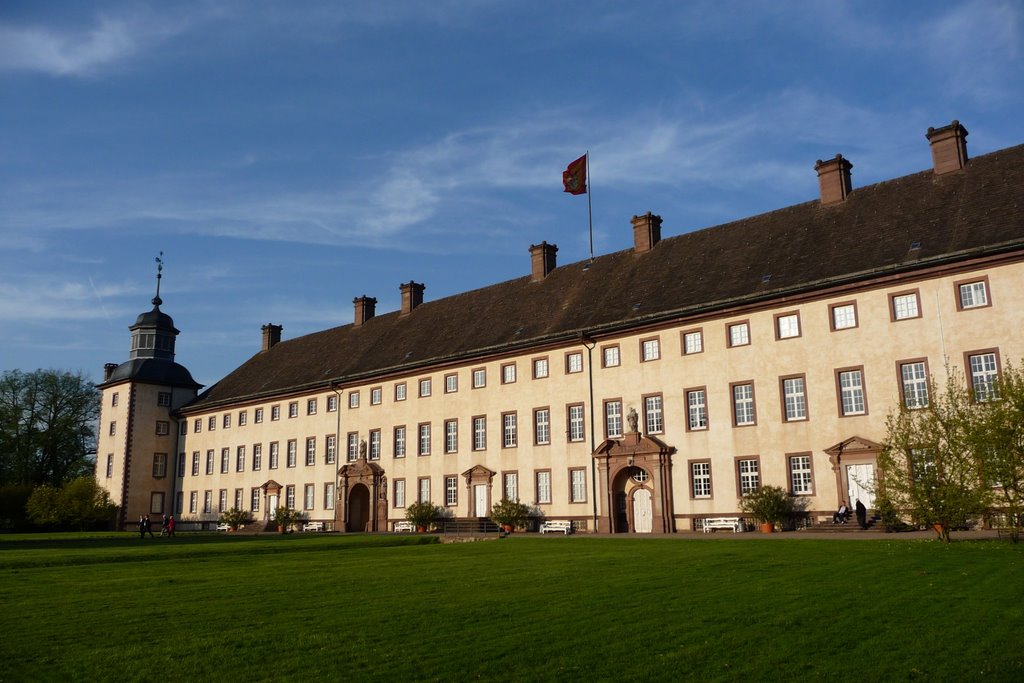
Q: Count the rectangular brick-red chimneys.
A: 7